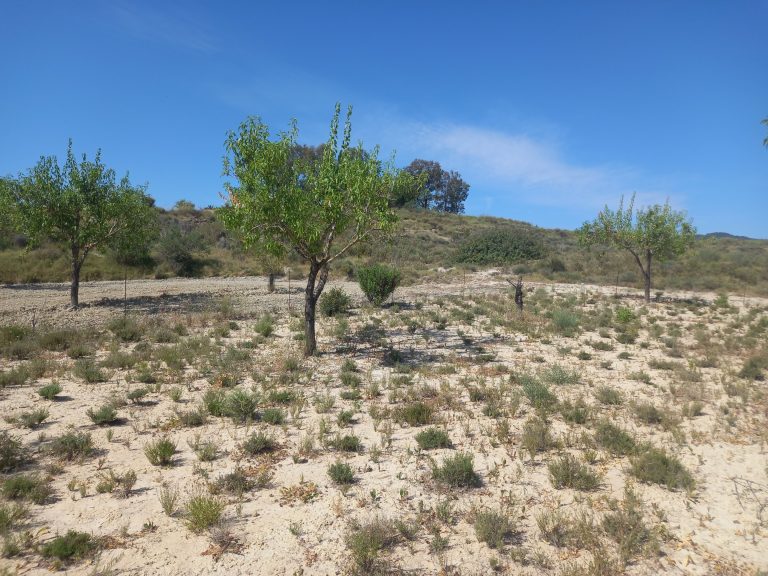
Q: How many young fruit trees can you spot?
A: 3